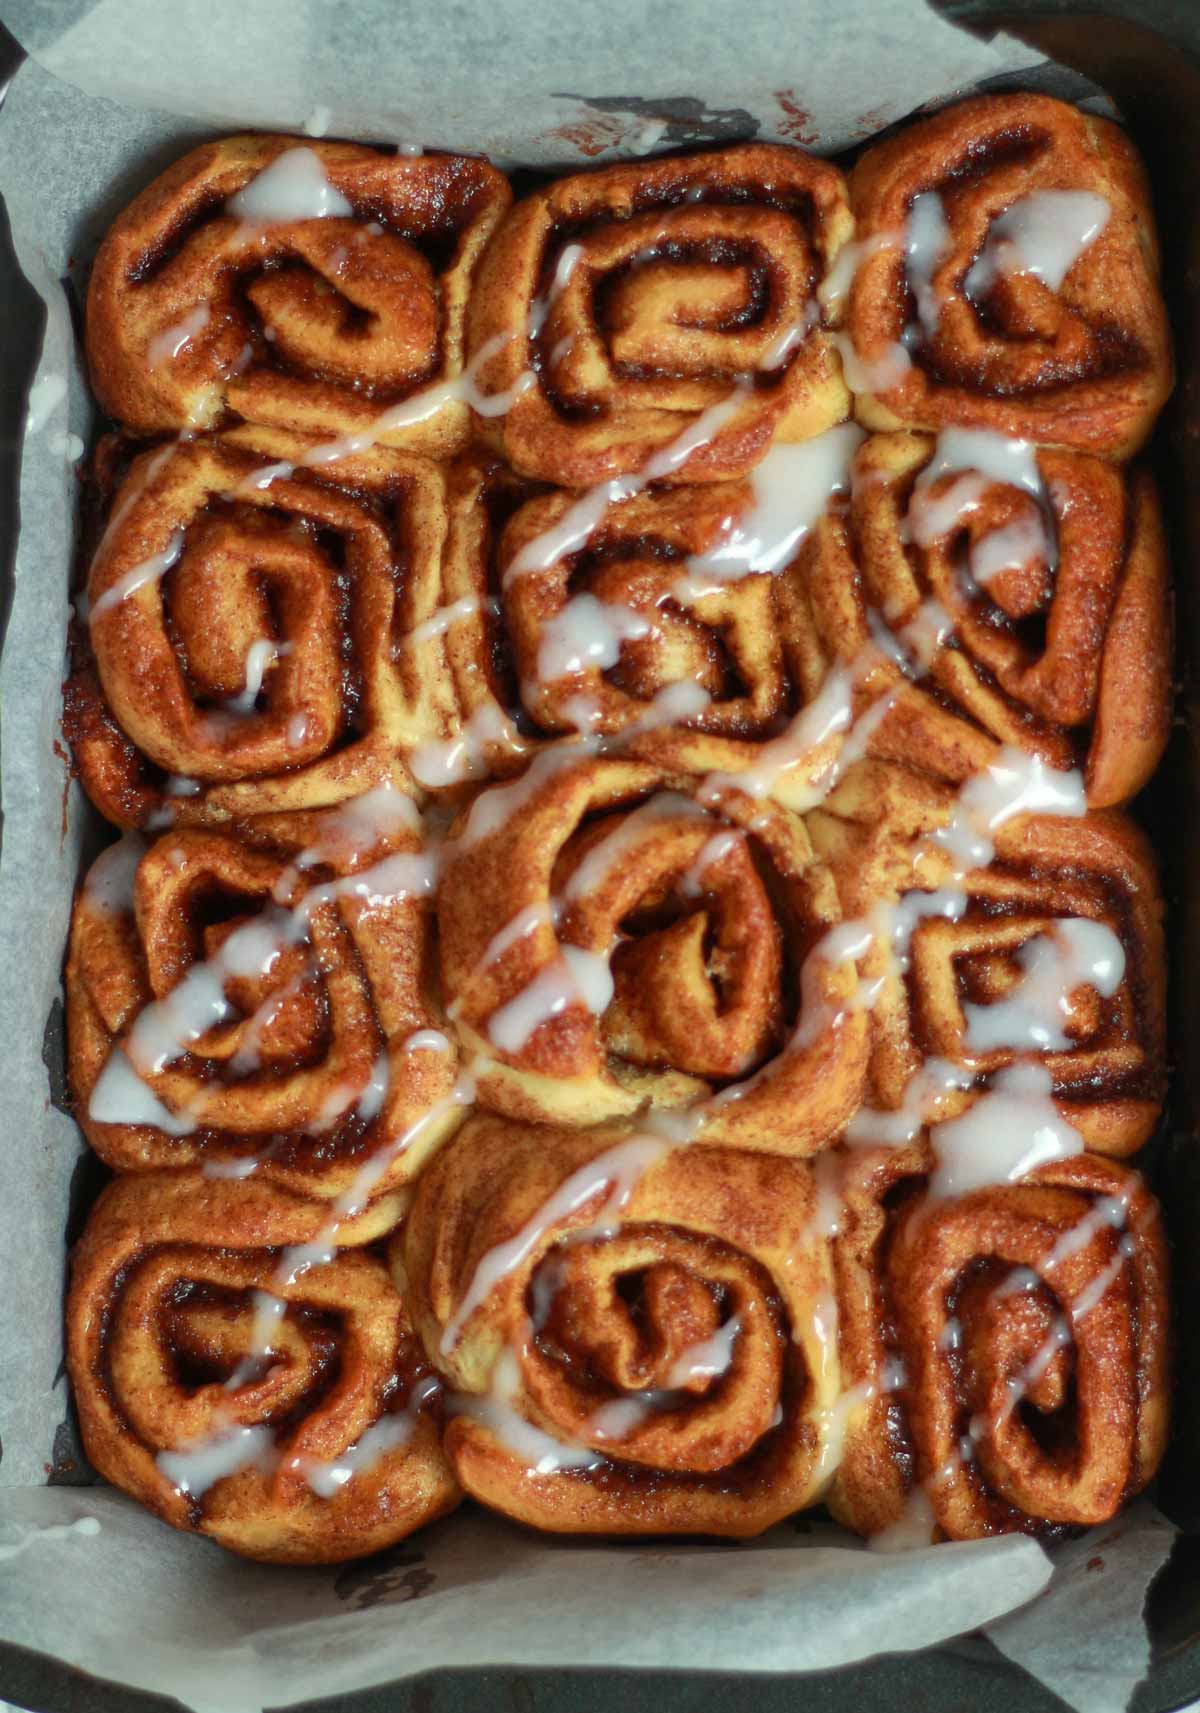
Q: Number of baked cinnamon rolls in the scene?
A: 12